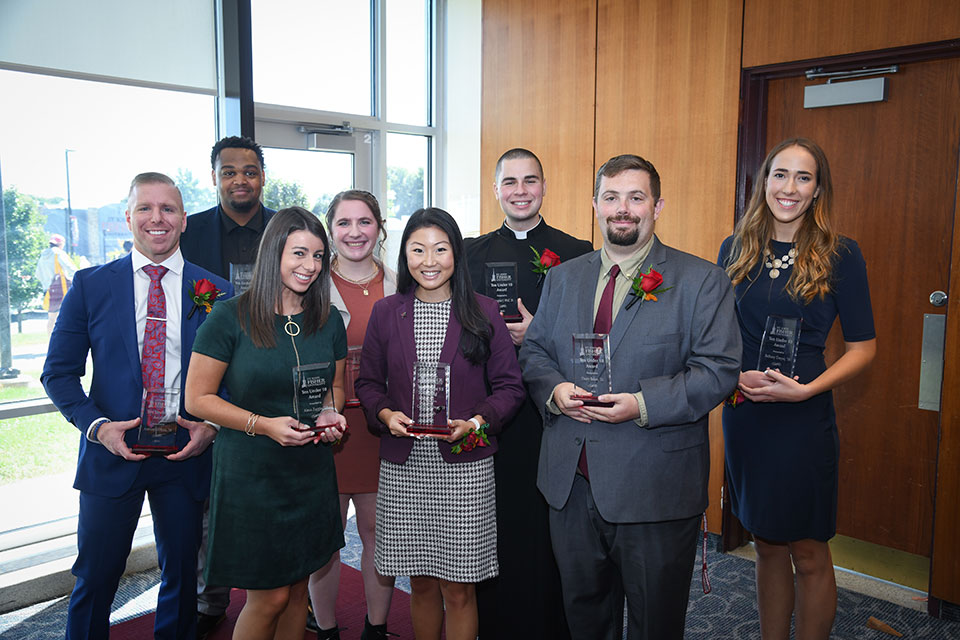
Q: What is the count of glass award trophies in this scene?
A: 8